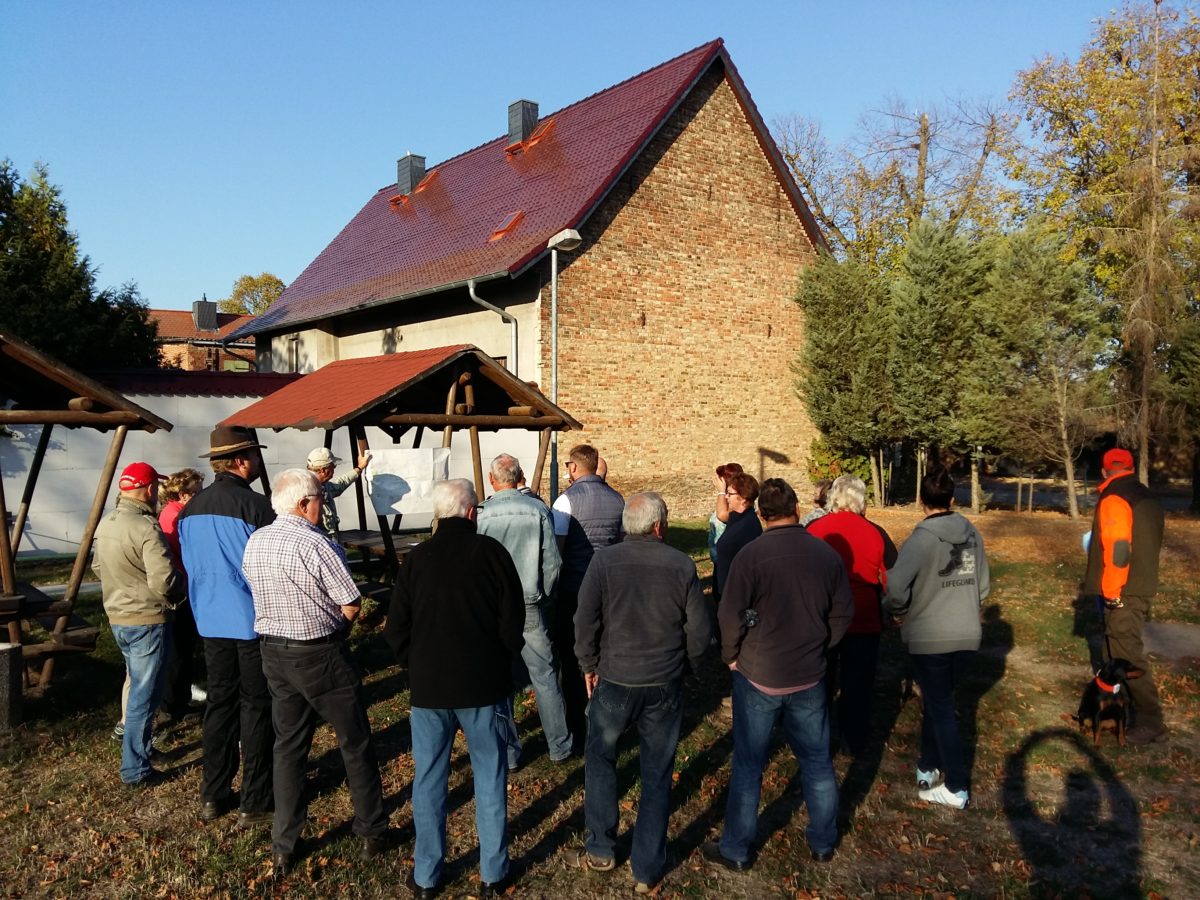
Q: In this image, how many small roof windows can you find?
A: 3